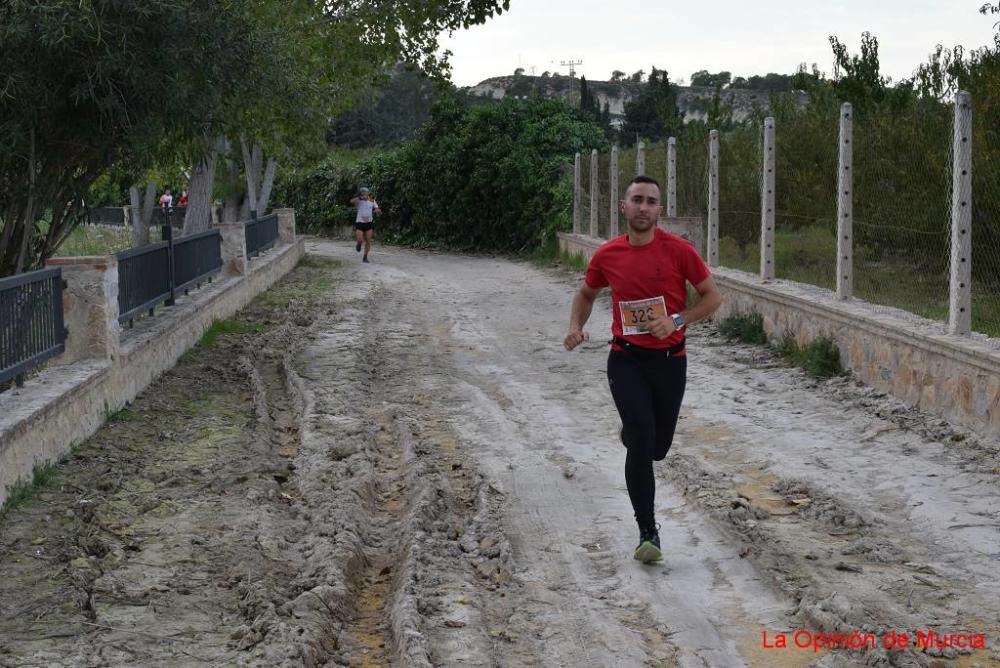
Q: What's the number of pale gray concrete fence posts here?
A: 9